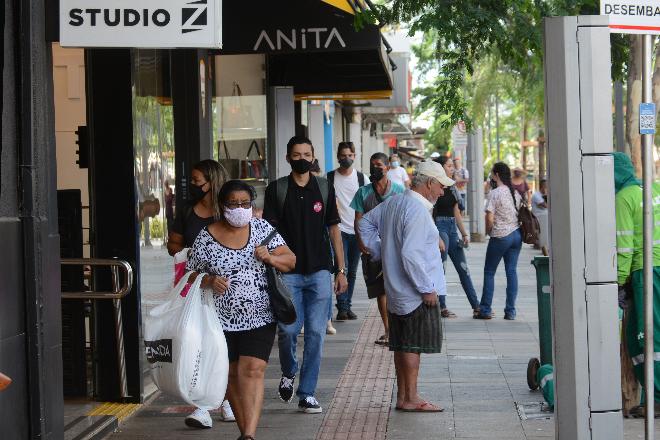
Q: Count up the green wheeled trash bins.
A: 1